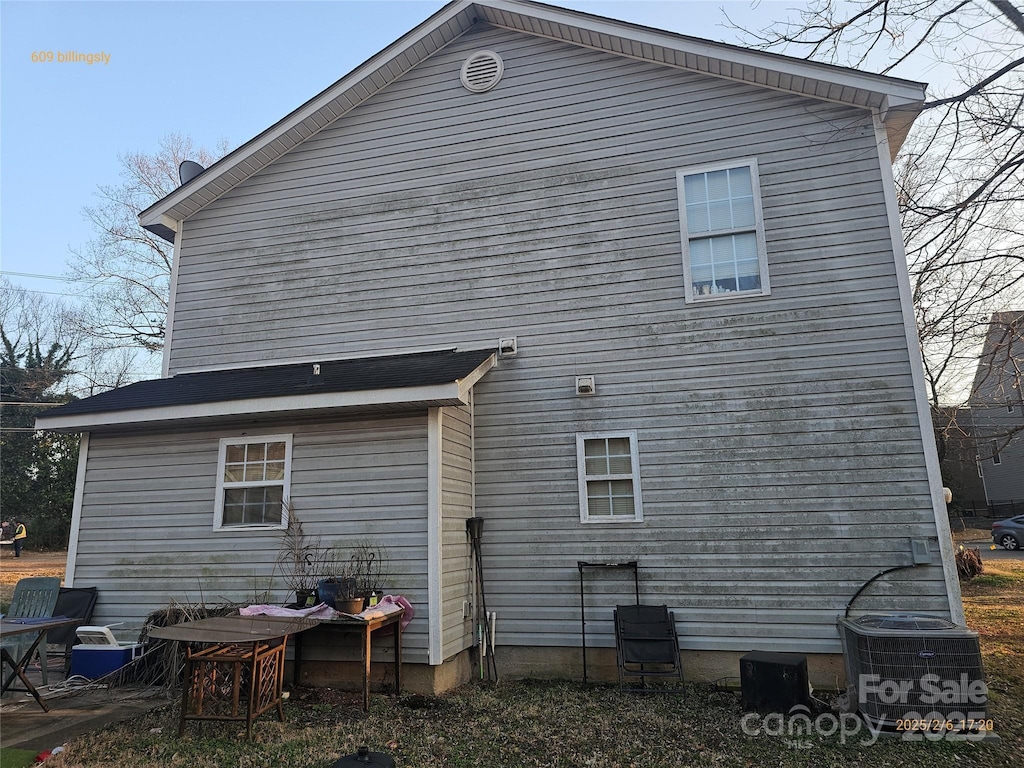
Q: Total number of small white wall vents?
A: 2